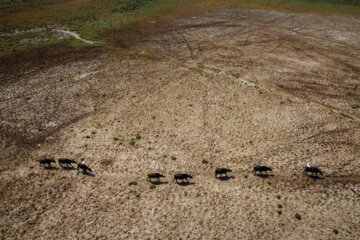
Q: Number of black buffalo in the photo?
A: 8